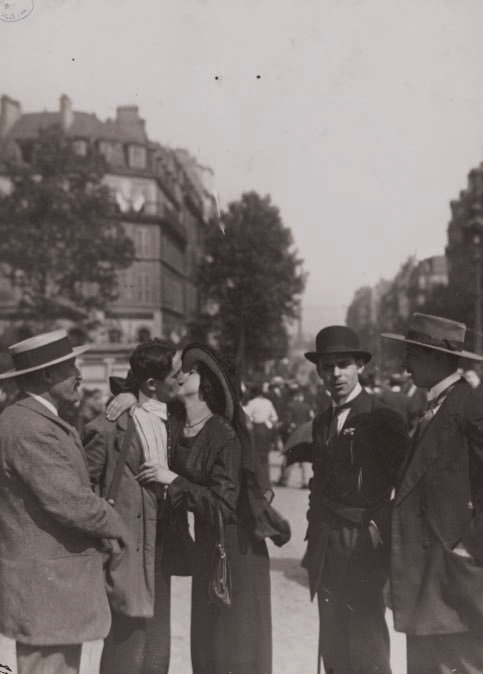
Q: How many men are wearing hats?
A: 3